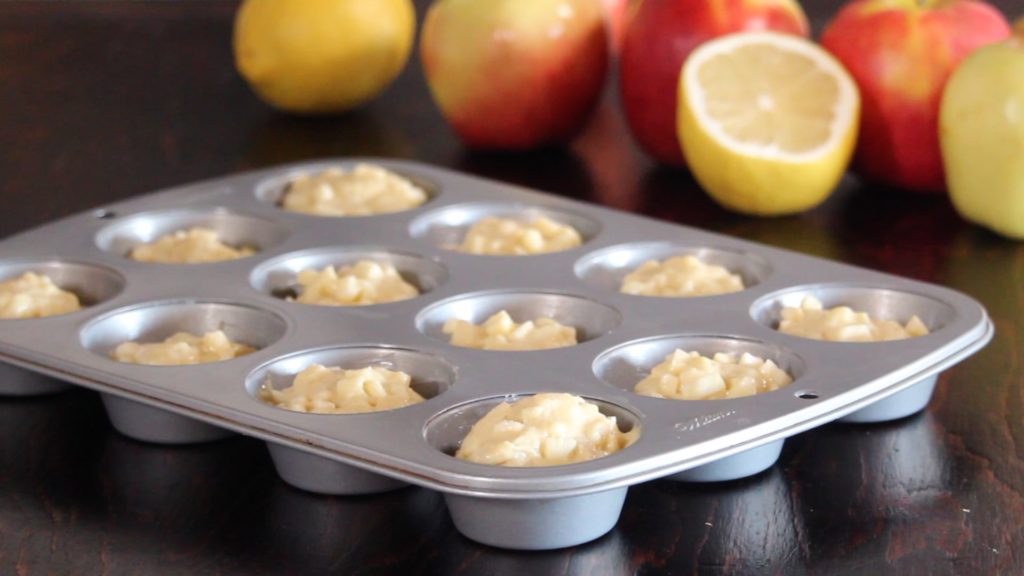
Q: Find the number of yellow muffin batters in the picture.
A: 12